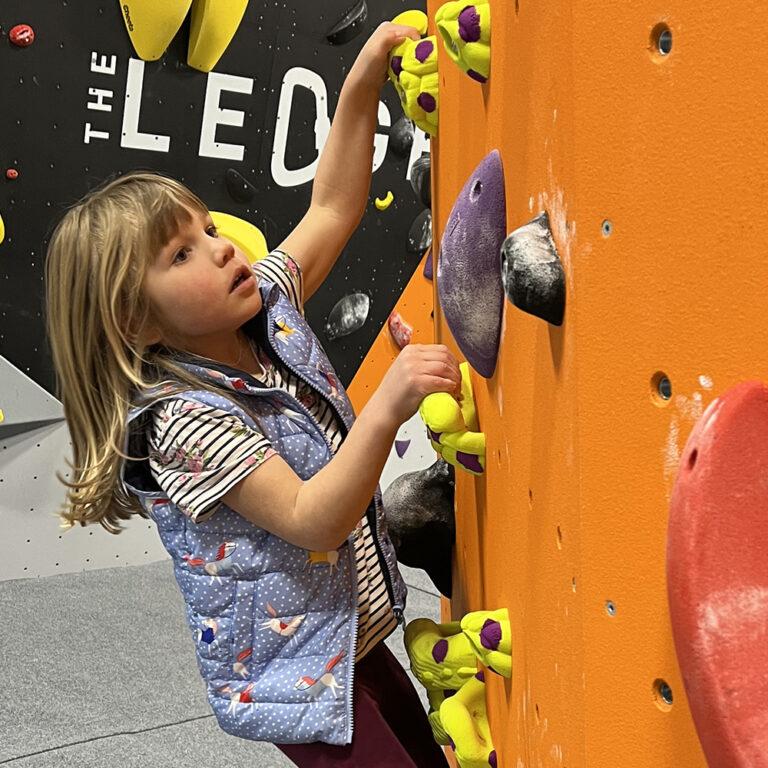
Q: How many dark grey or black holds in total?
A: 8